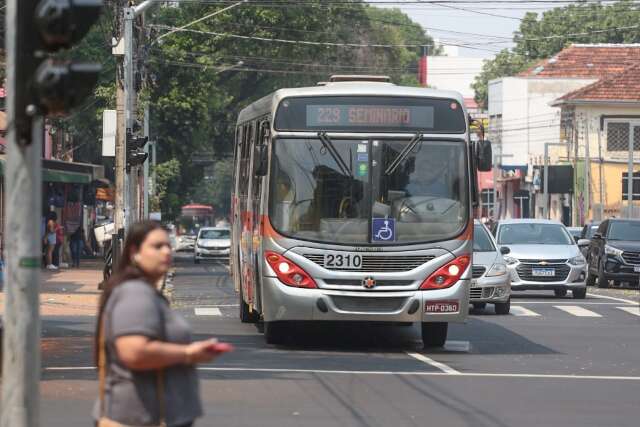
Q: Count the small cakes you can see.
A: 0